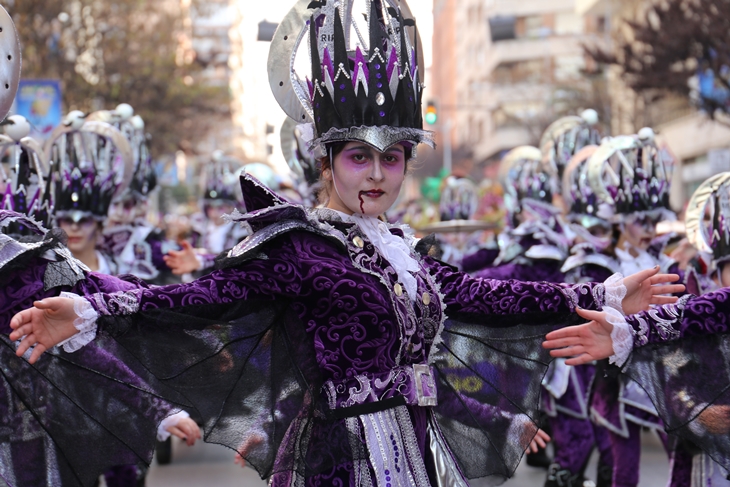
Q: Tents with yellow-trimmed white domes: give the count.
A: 0